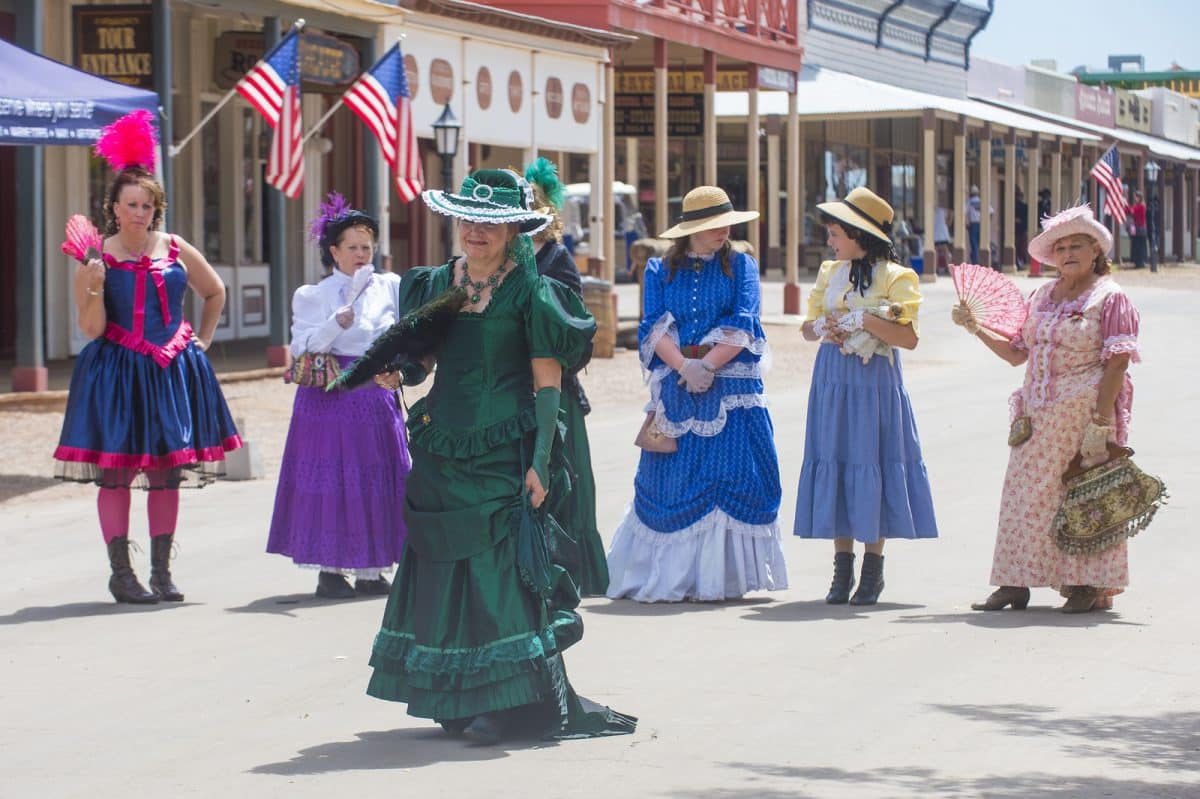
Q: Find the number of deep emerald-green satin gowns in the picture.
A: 1